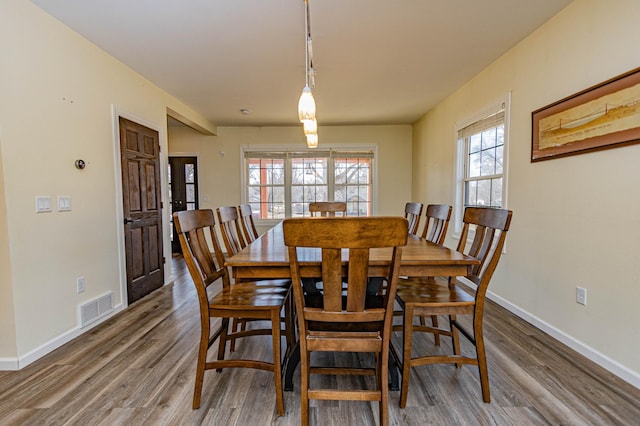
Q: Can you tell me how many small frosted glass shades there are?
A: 3